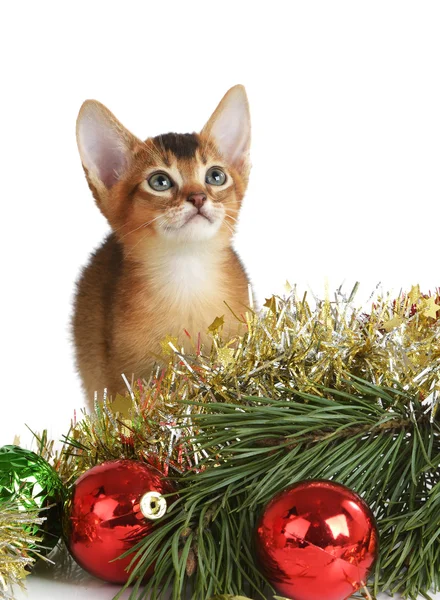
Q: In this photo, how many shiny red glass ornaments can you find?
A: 2